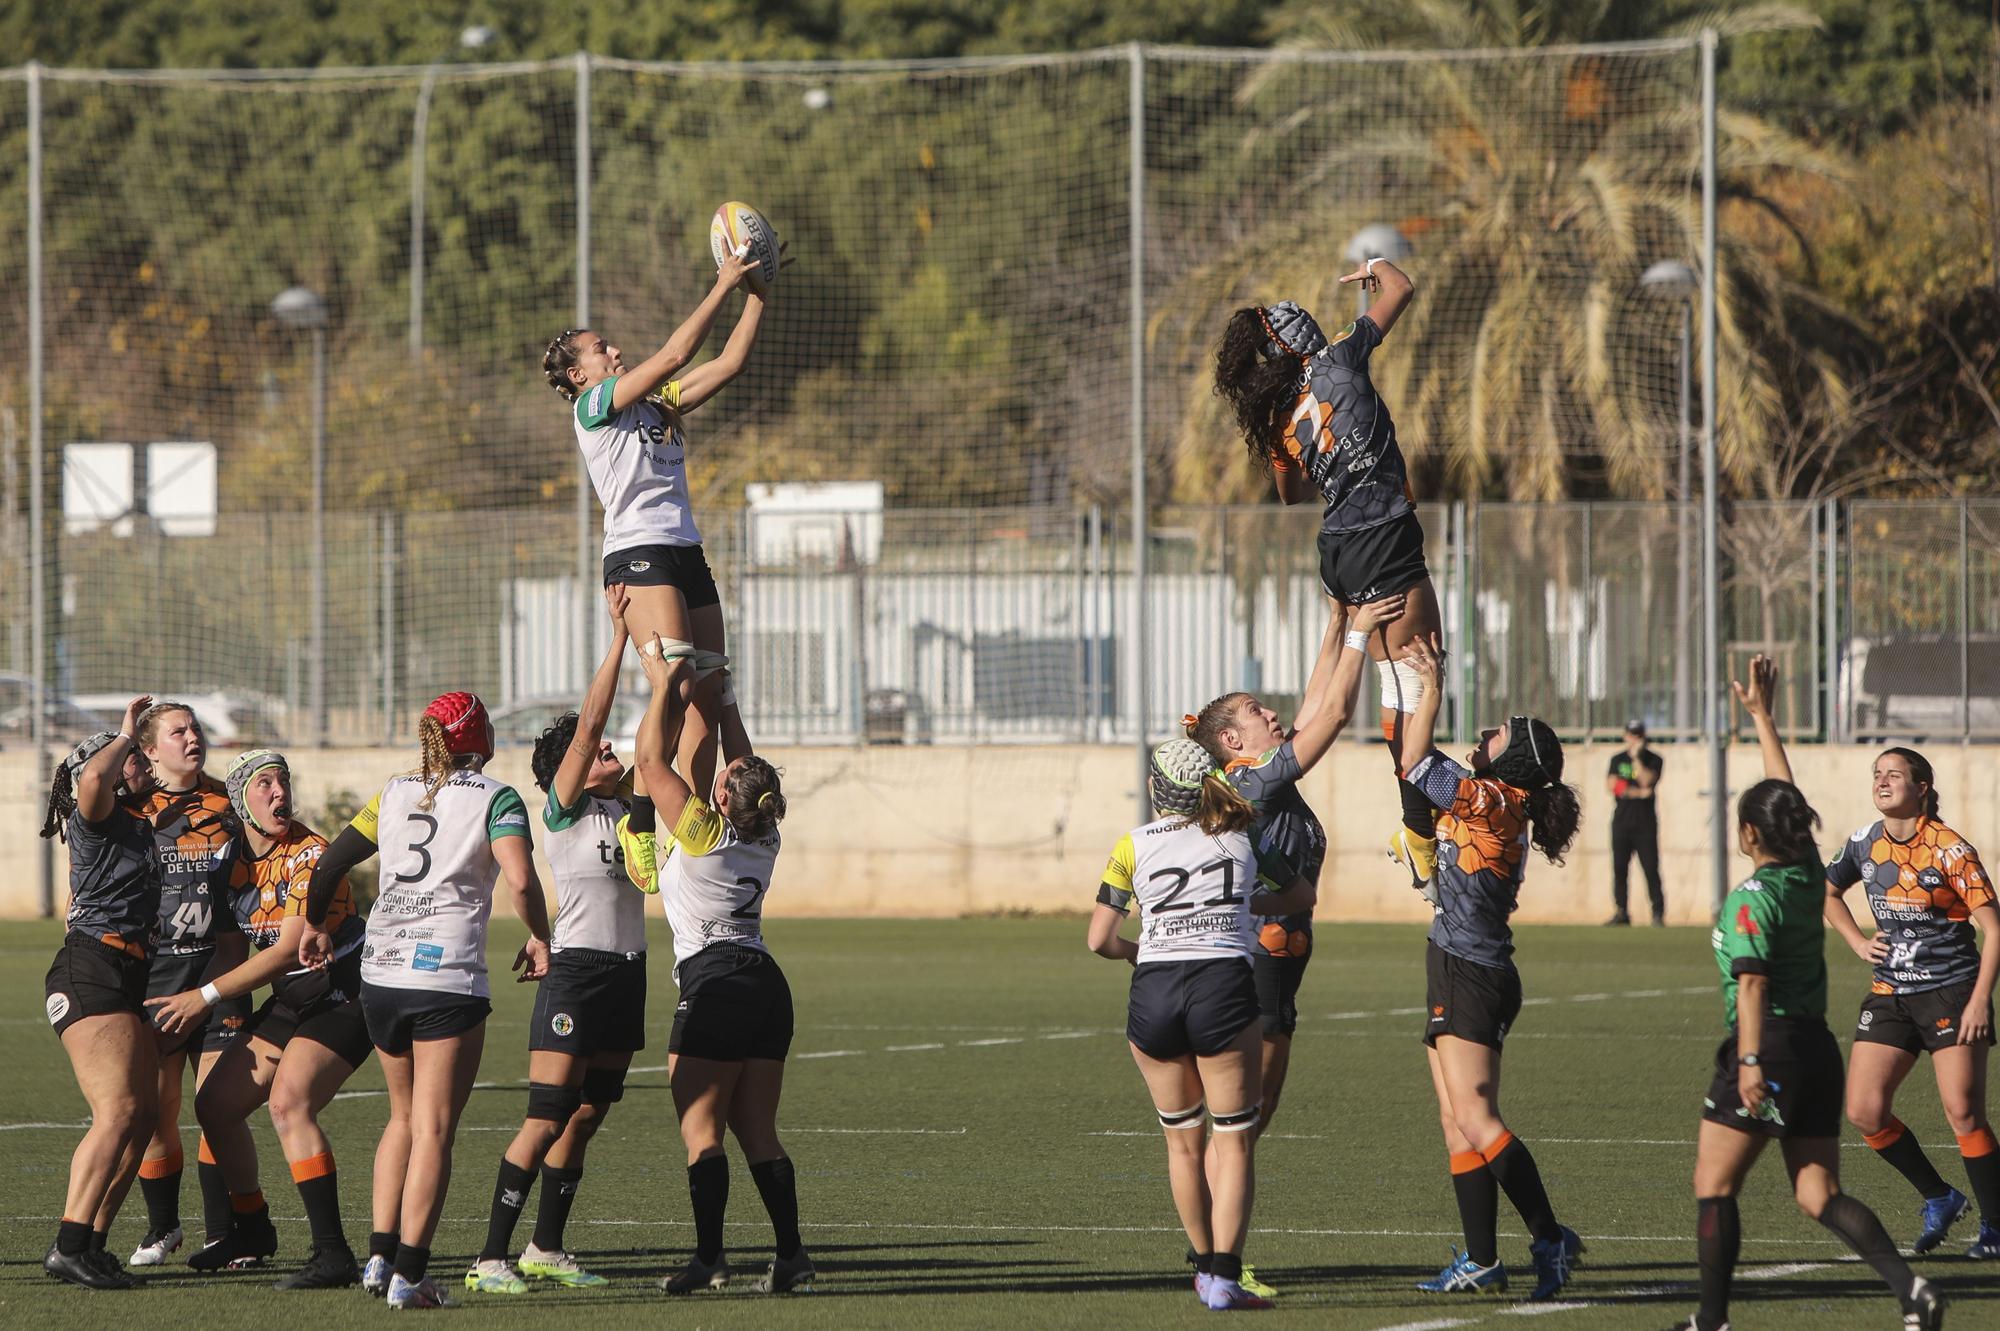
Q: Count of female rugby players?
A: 12